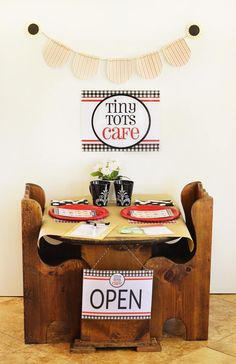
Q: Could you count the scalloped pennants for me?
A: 5